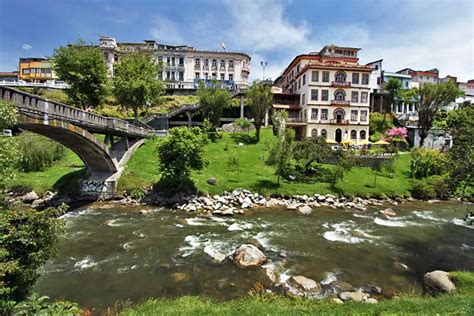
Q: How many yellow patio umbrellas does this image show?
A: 4